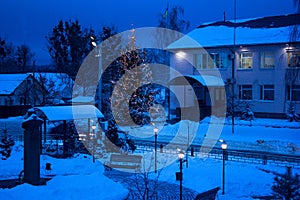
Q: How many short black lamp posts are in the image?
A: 4